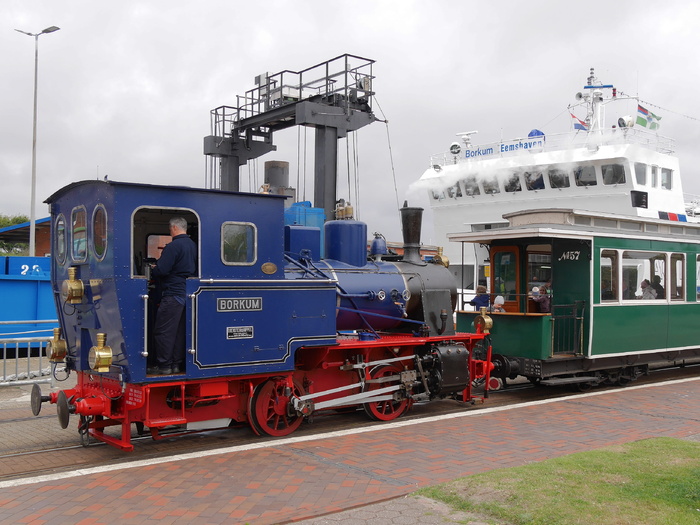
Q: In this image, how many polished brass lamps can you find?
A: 5